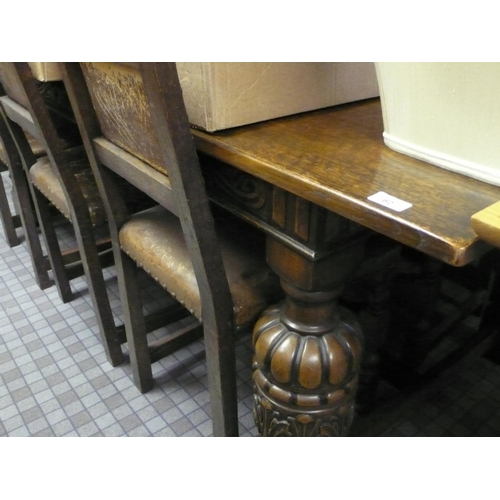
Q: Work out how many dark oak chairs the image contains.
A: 3